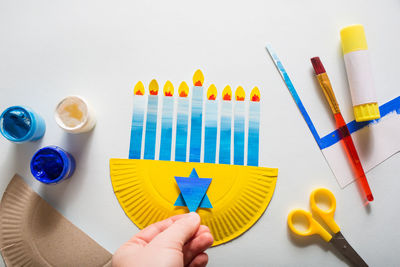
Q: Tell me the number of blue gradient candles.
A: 9